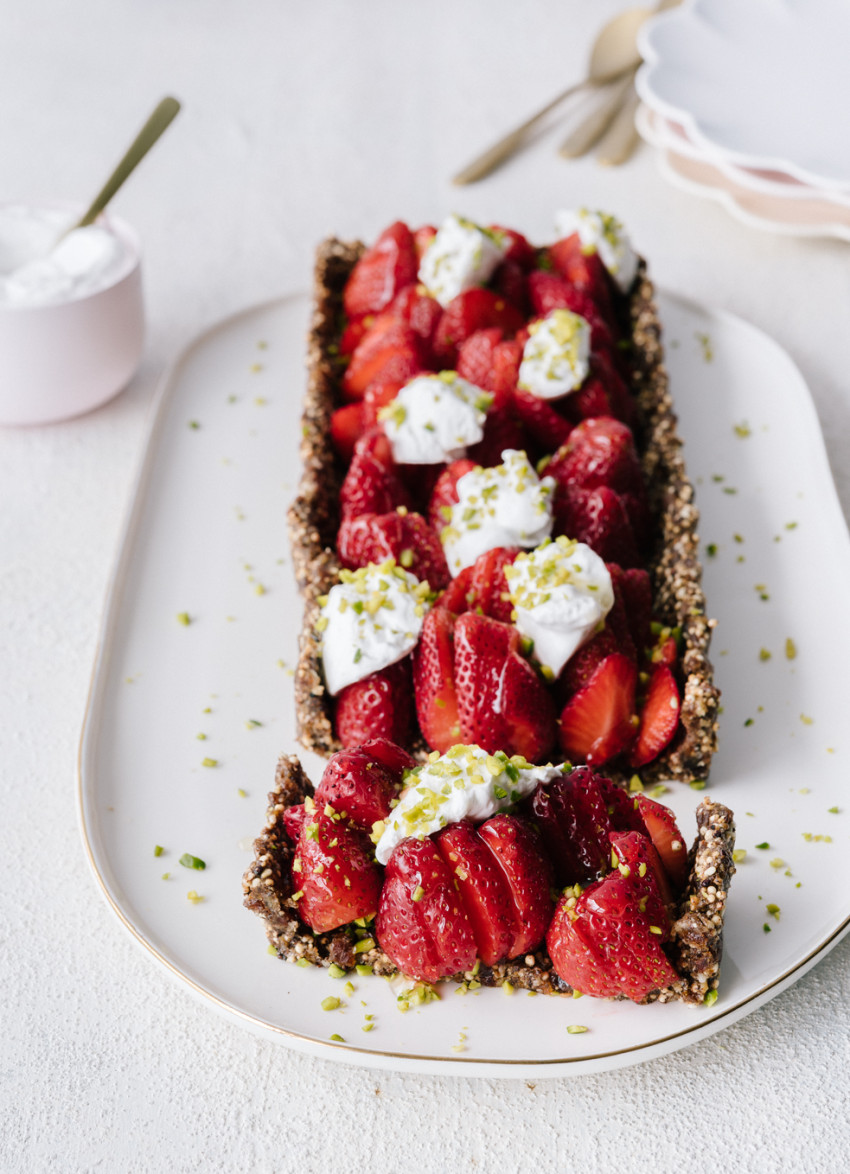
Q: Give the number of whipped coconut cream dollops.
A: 8